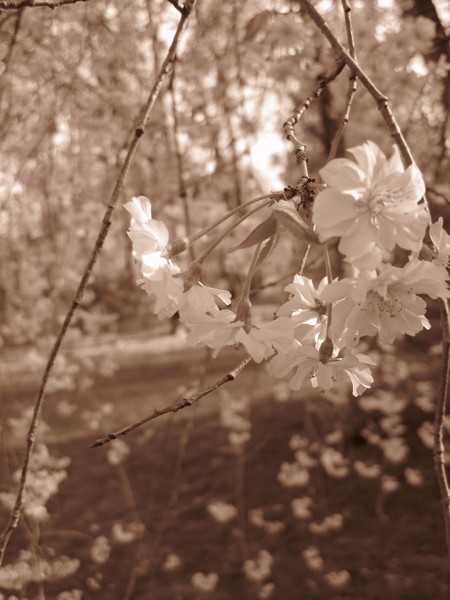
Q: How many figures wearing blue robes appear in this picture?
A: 0